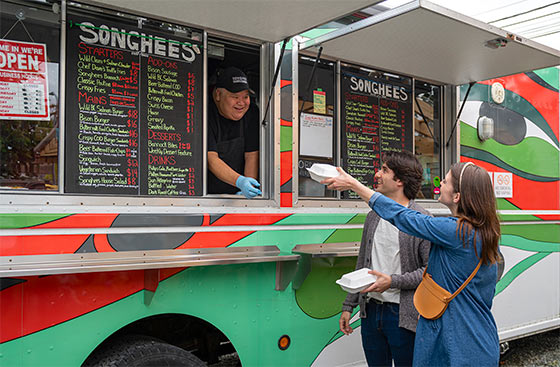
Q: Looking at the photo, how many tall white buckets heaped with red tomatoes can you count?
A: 0